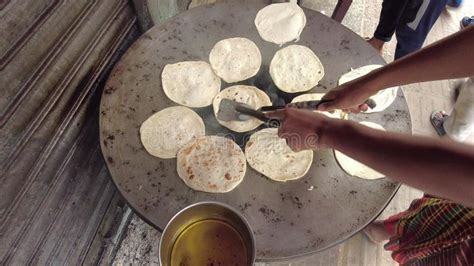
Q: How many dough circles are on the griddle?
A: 11